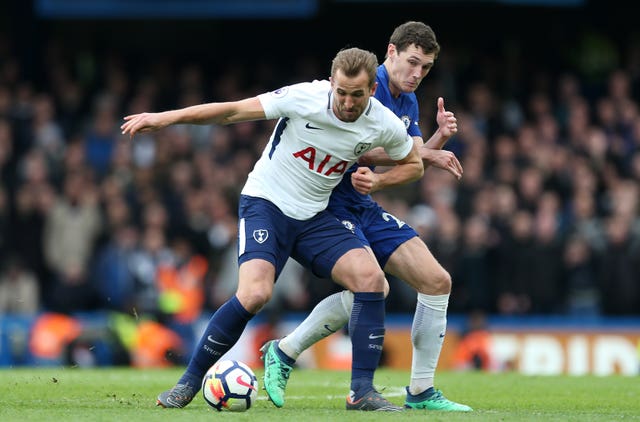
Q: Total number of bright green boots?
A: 2